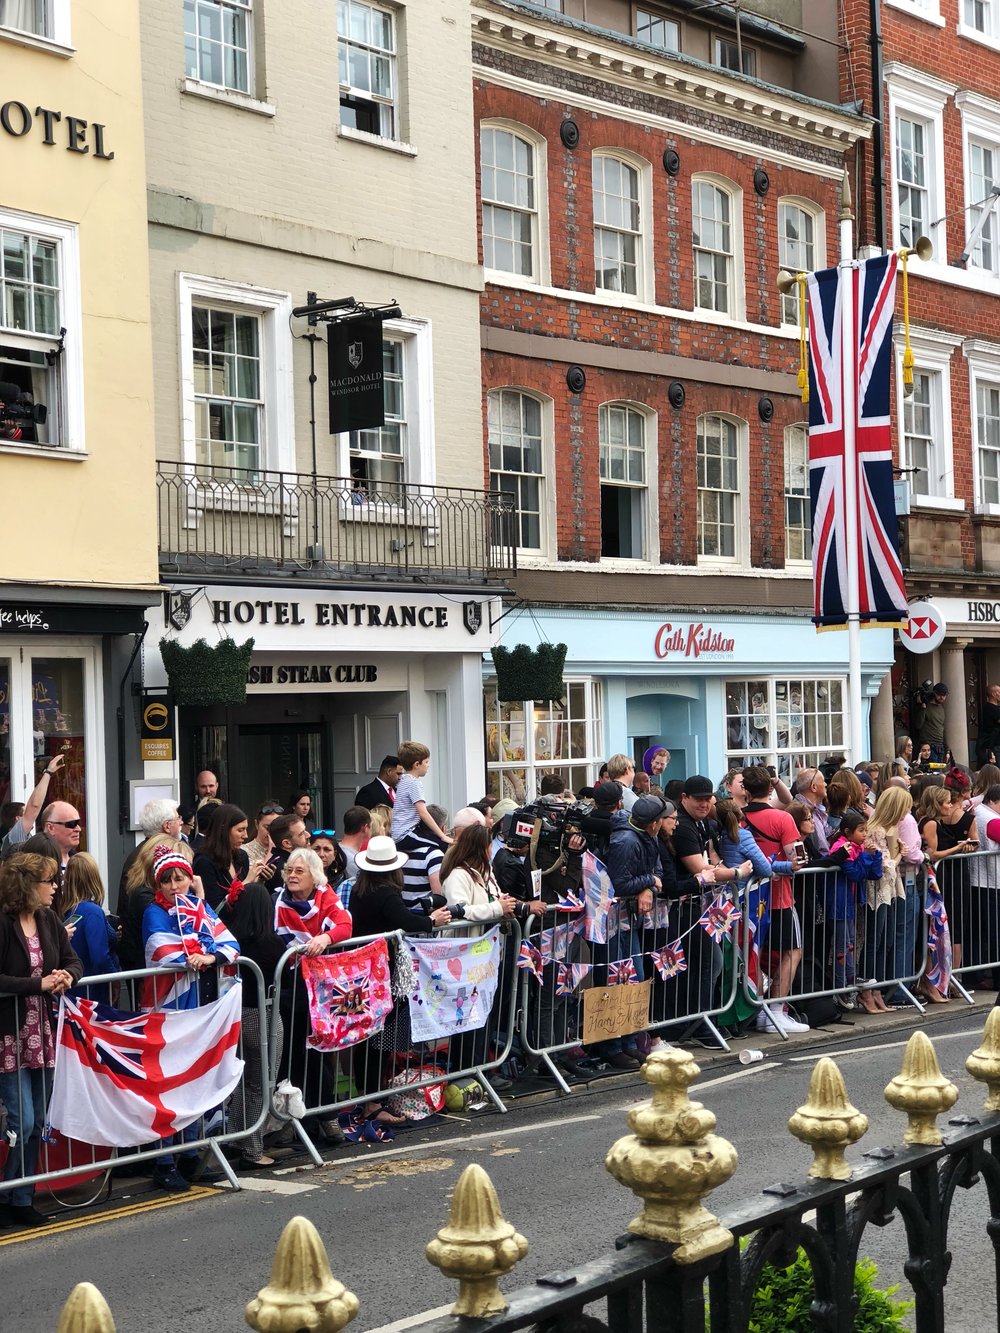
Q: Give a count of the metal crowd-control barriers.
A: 5